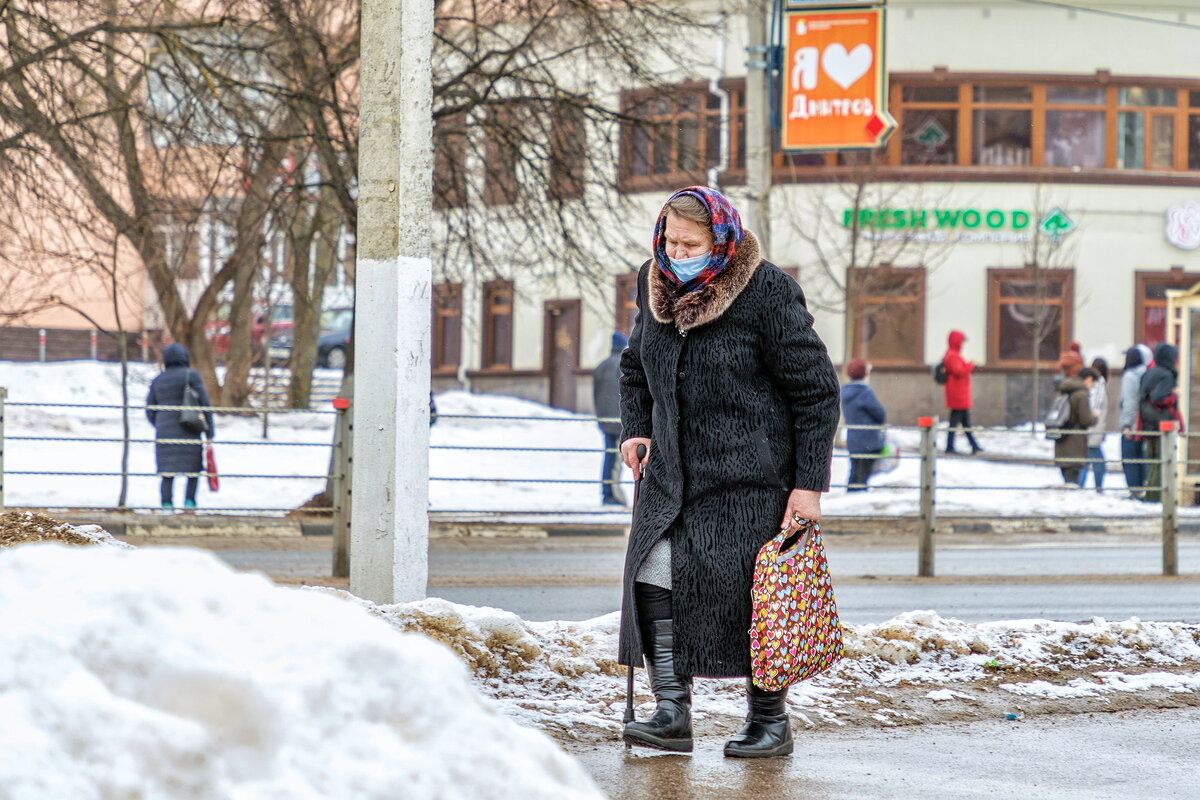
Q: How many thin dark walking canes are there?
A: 1